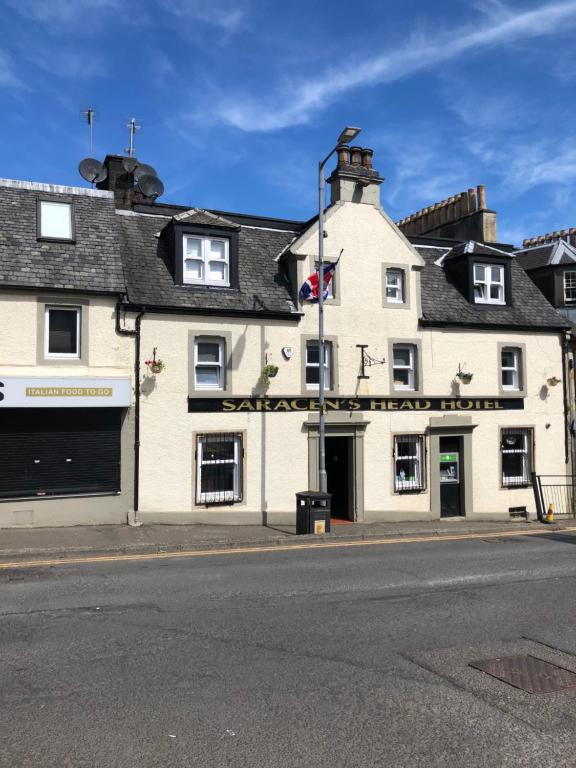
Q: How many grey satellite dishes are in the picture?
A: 4